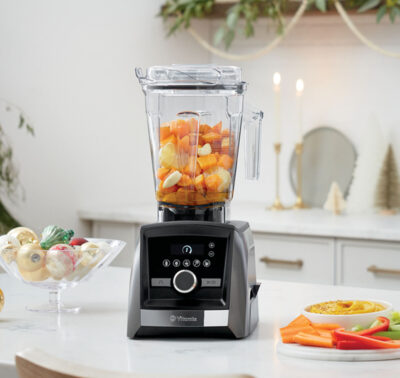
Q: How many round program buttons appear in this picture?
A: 5